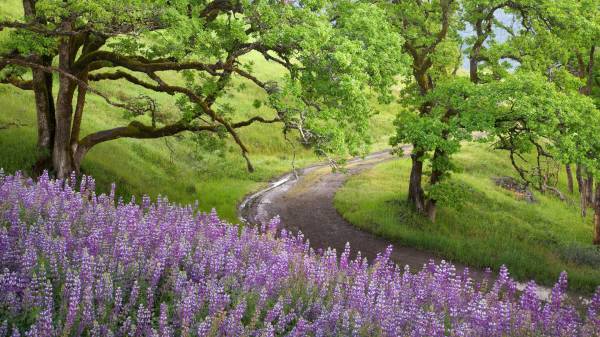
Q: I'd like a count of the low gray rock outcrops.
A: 1